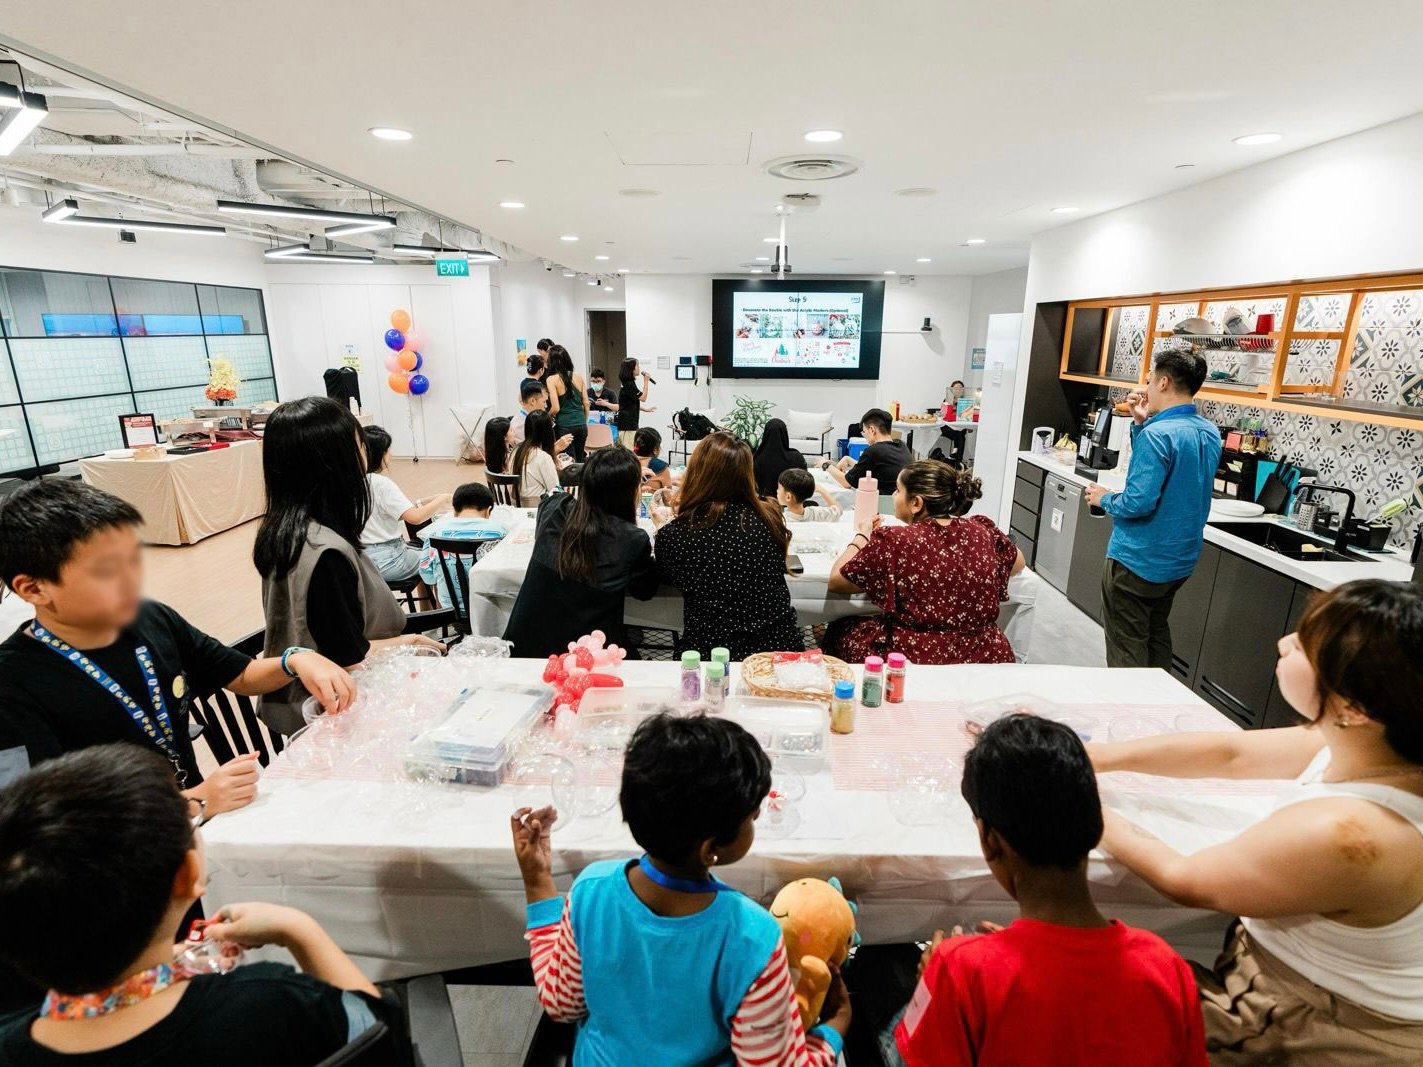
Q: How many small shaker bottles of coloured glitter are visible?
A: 6